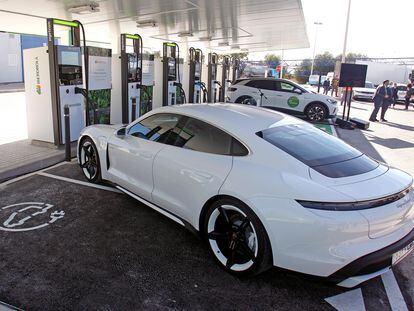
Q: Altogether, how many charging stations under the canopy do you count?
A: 7